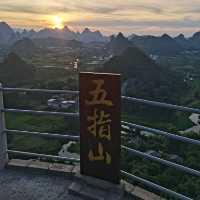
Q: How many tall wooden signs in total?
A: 1